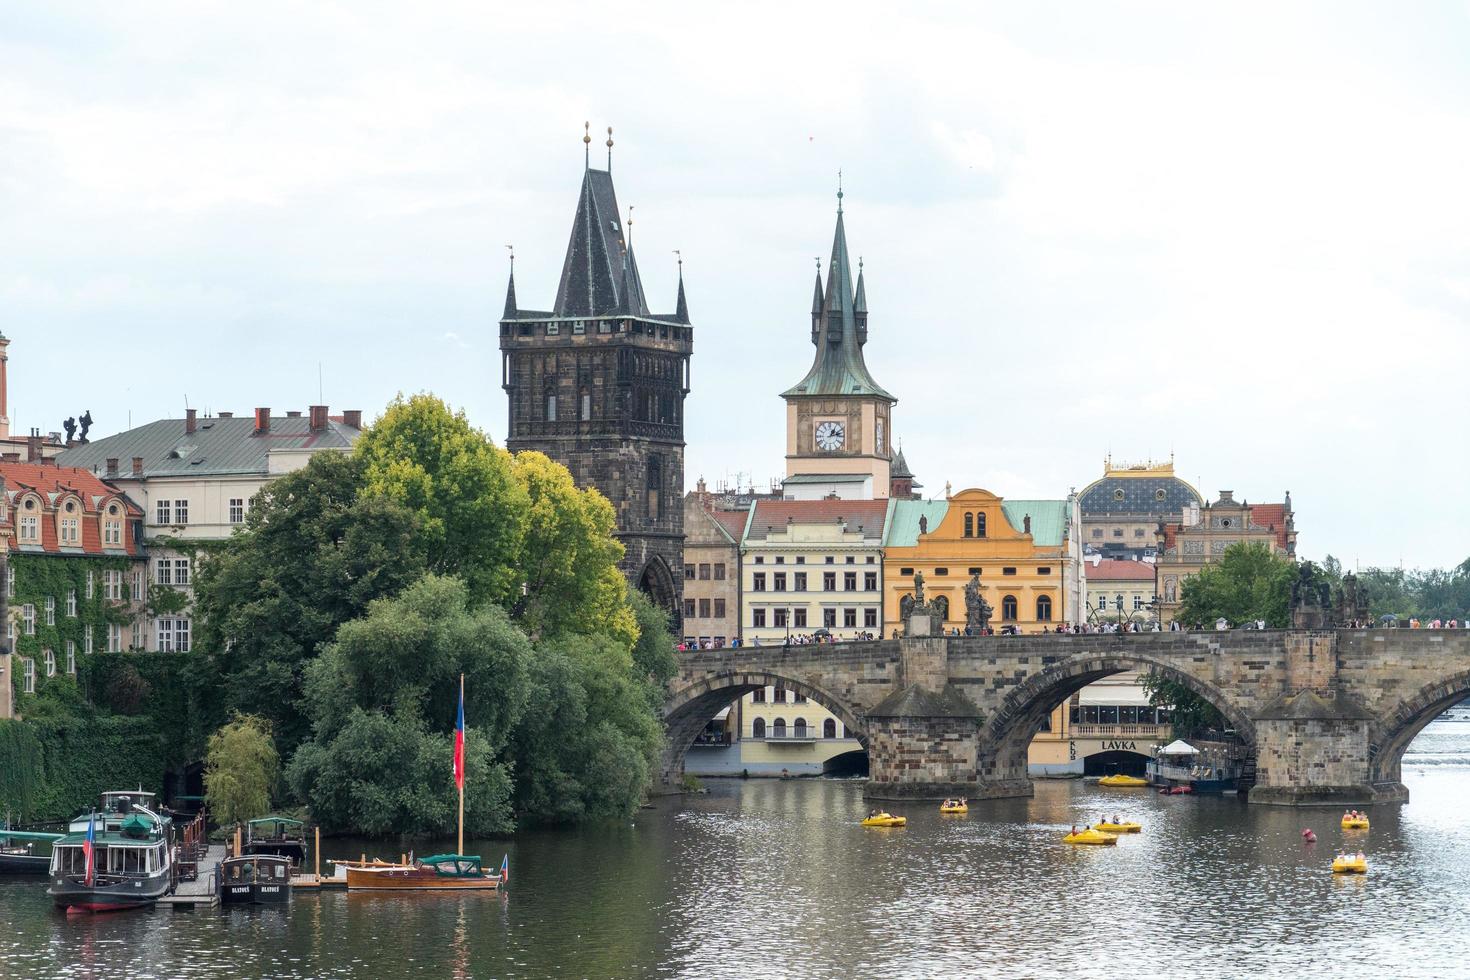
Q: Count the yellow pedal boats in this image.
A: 7